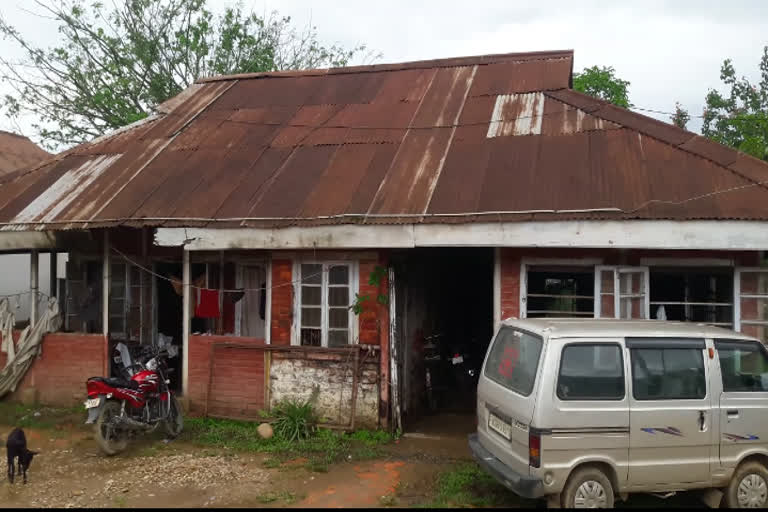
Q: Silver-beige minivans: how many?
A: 1